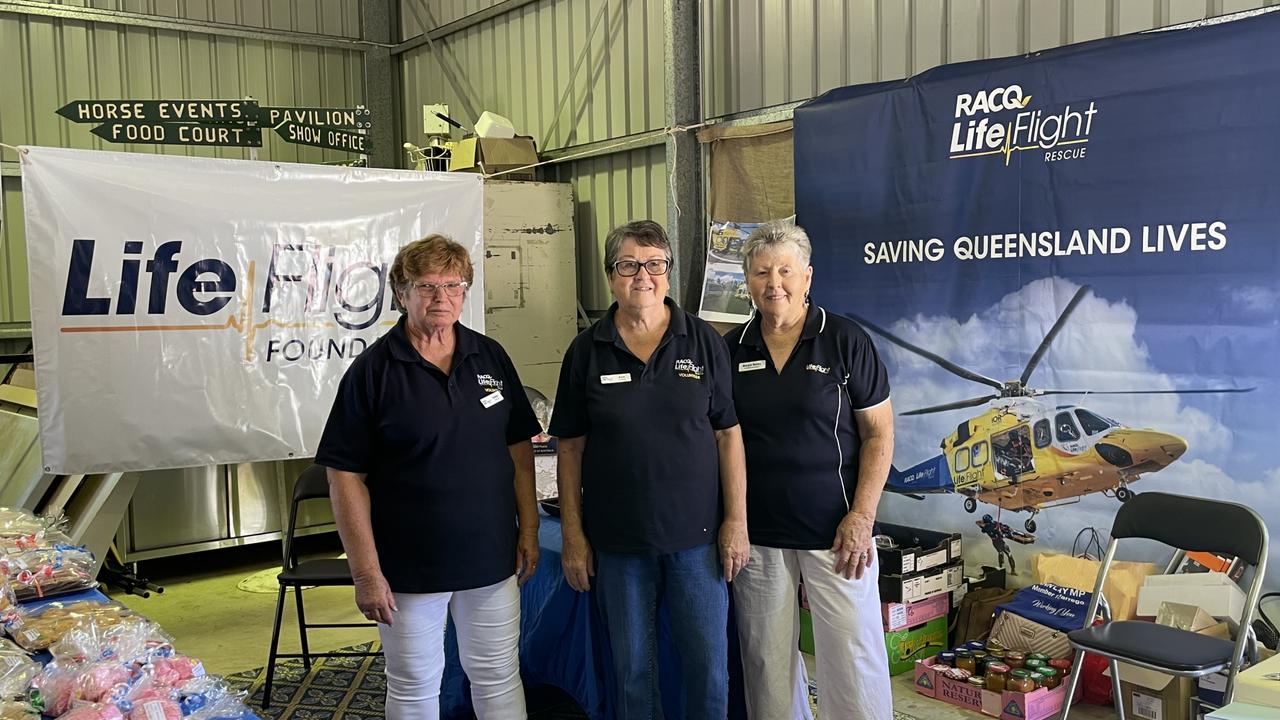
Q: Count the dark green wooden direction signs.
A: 4